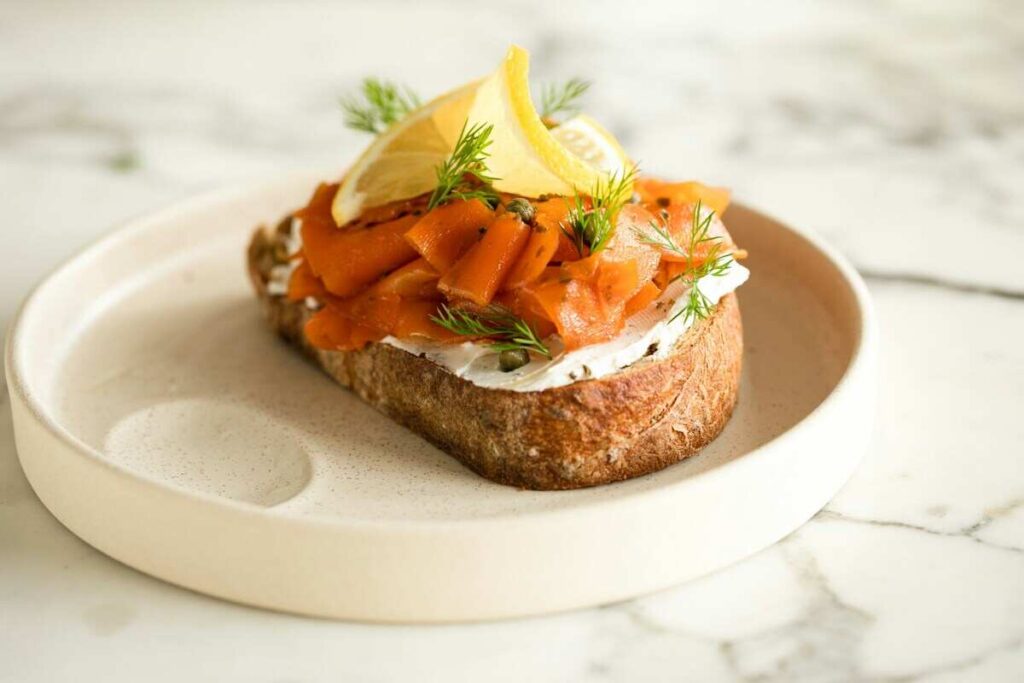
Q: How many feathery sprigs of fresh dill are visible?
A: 6